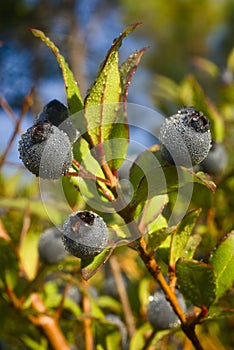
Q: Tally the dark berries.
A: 7